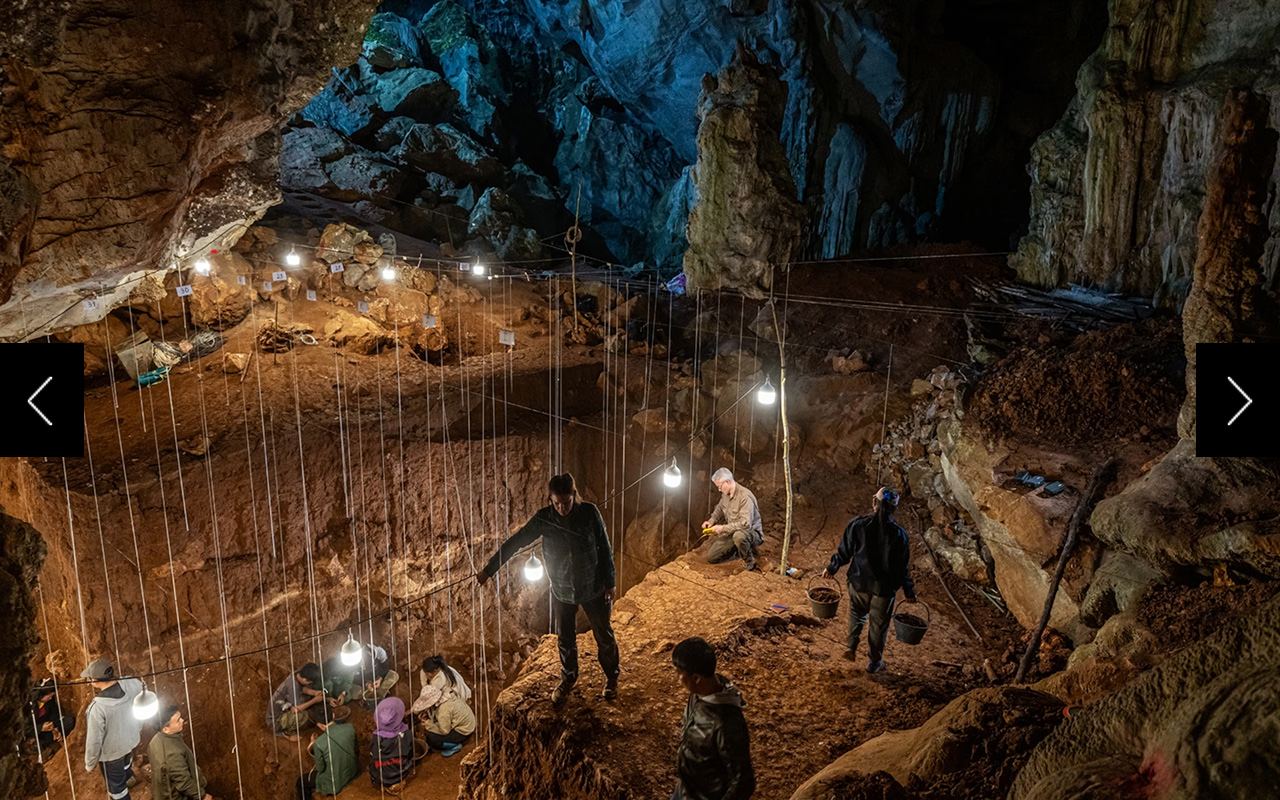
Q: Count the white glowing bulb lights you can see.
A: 9